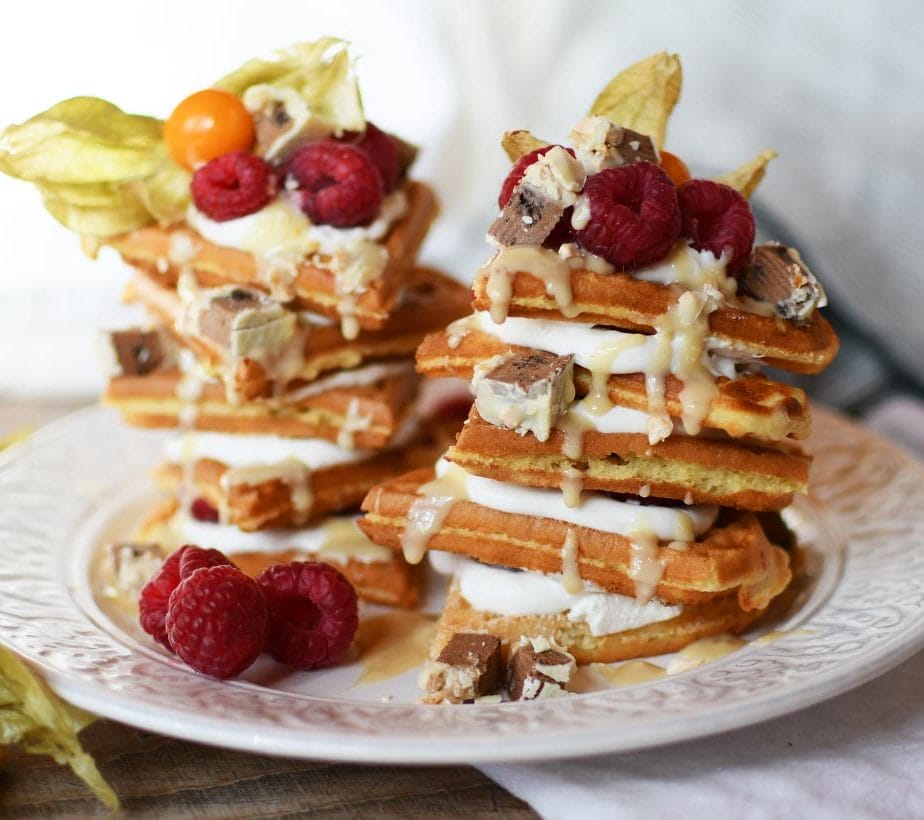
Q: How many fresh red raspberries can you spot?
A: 9